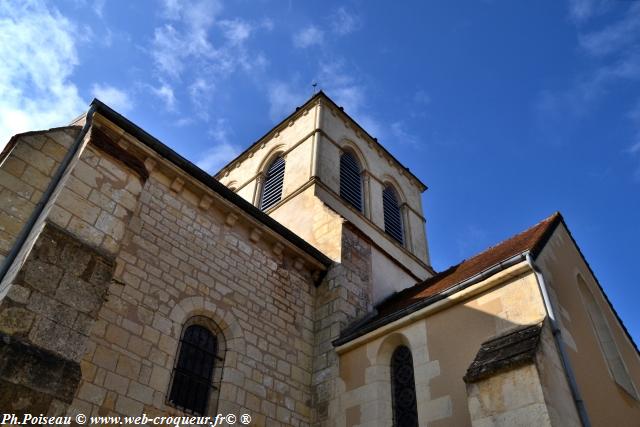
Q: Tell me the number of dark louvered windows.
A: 3